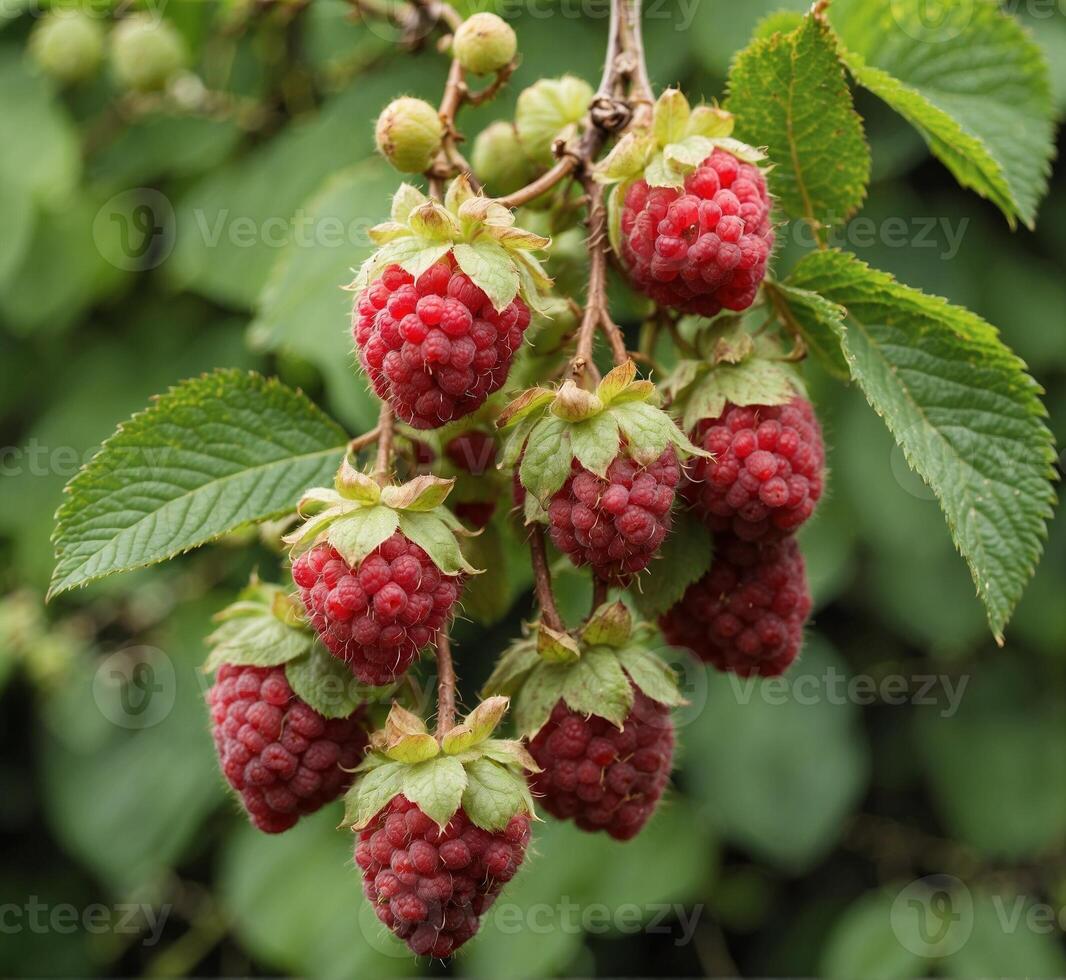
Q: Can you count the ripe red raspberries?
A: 9